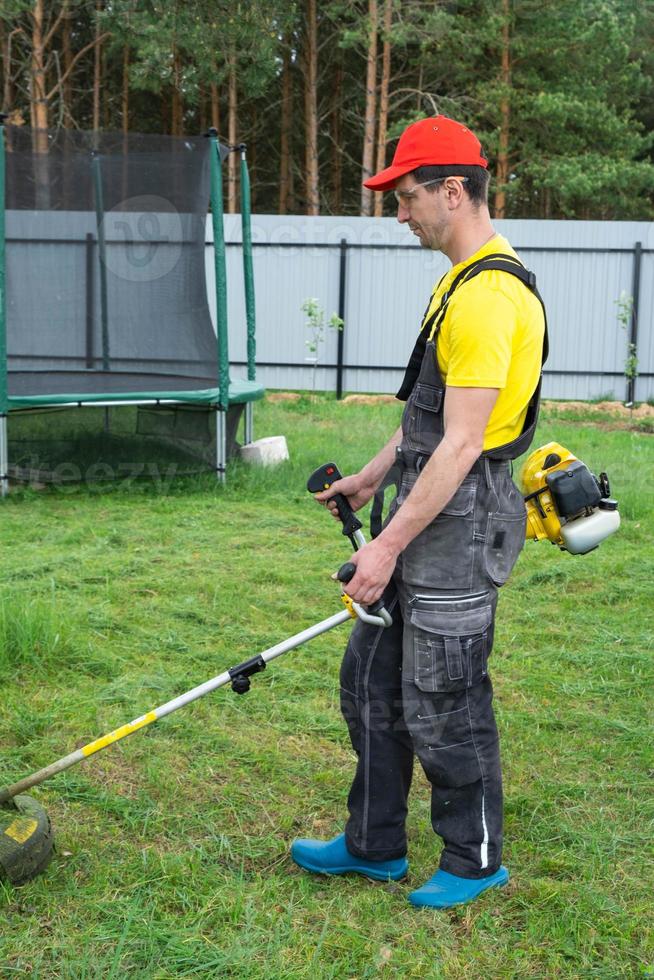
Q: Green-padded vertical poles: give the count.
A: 4